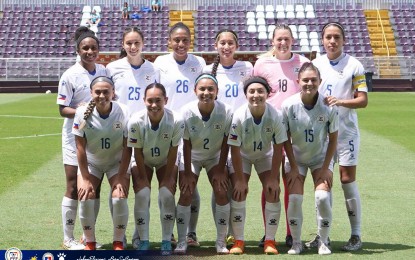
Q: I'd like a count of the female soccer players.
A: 11